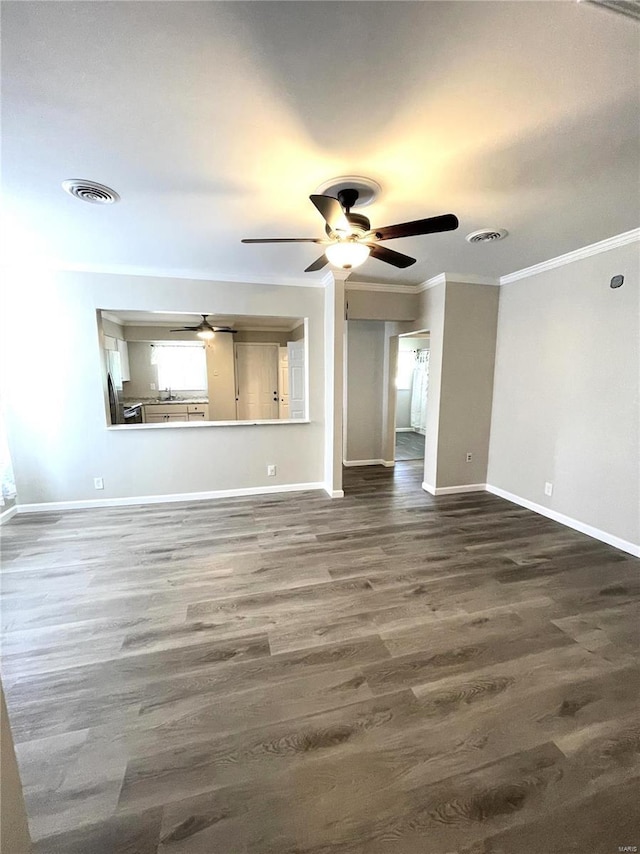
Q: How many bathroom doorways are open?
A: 1